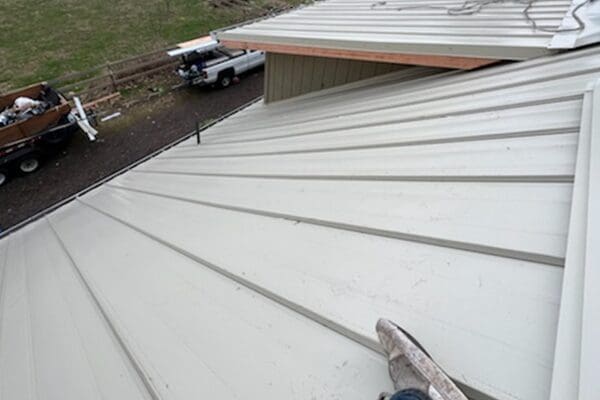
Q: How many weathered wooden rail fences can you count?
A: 1